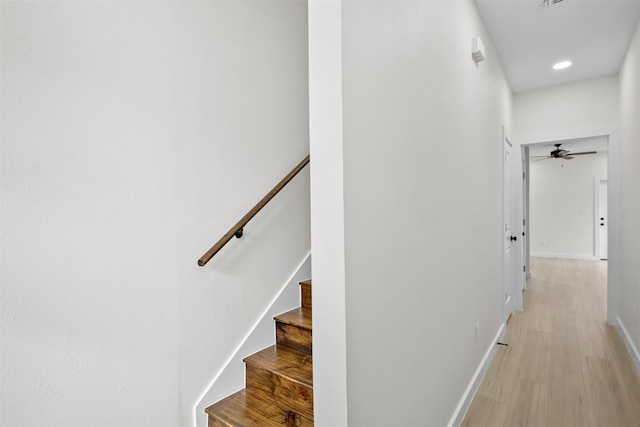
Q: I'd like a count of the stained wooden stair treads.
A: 4